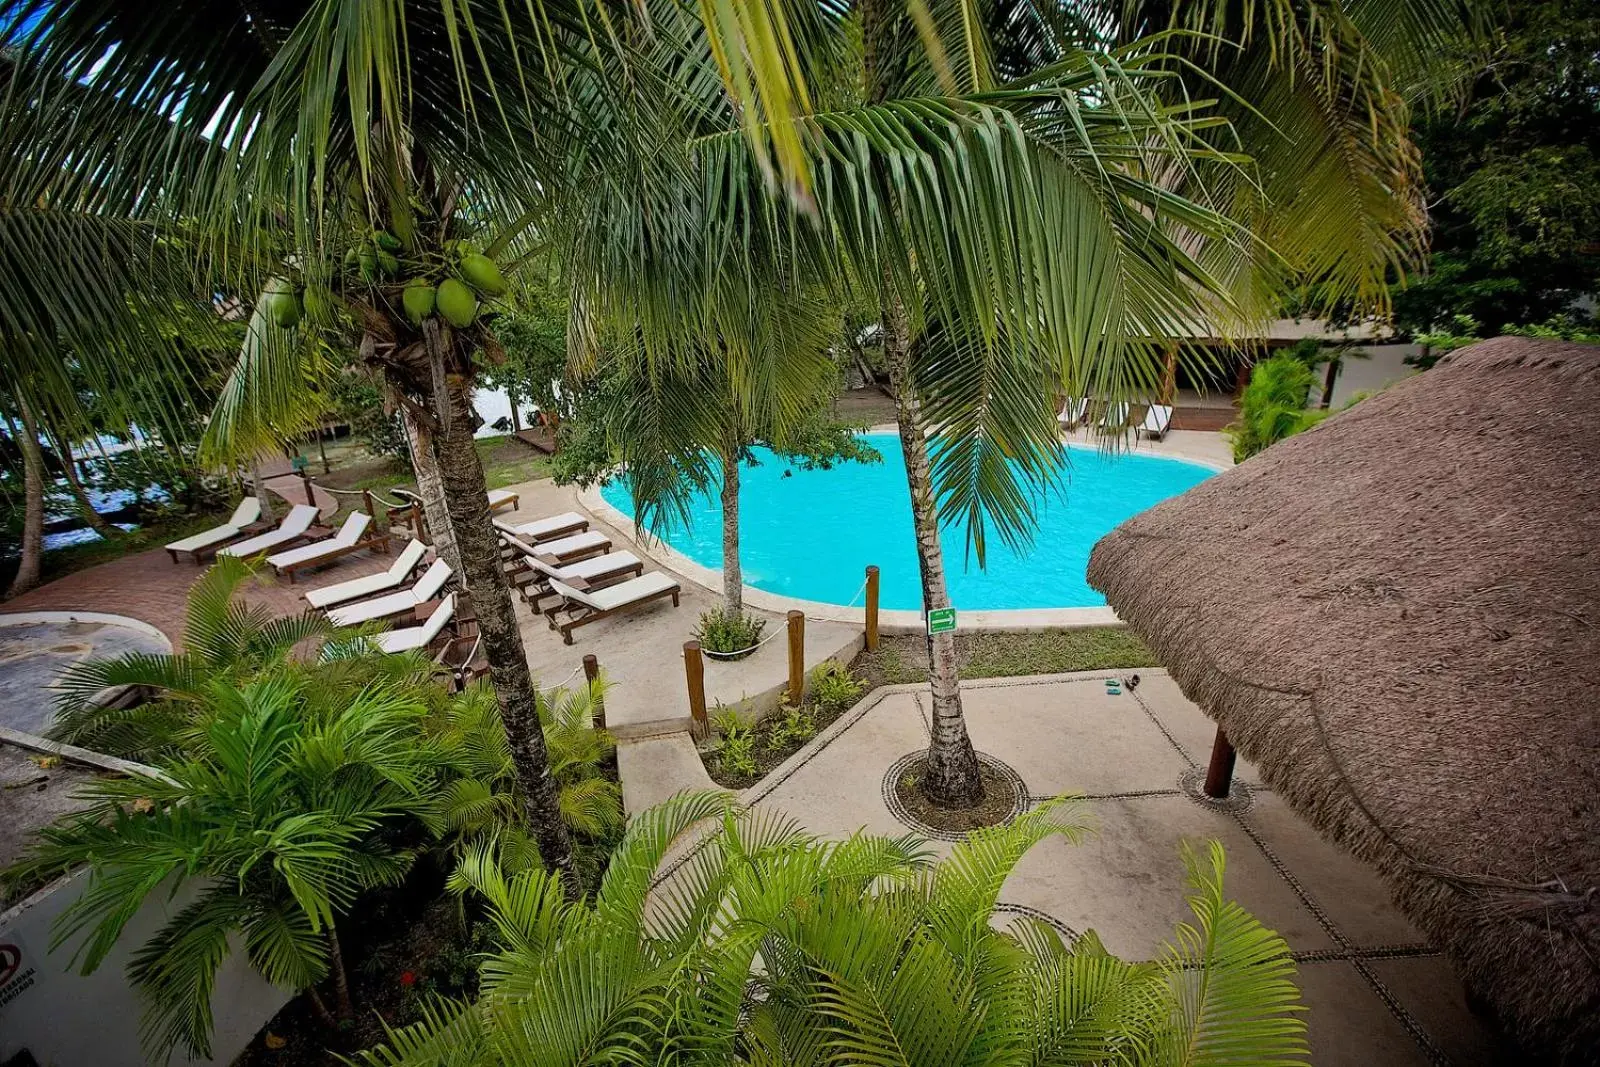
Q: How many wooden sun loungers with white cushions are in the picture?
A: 14